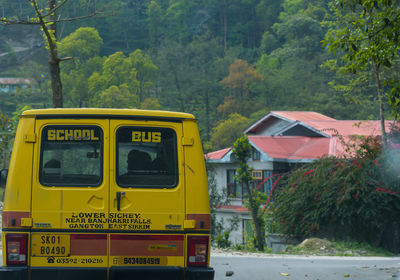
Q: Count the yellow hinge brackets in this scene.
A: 4